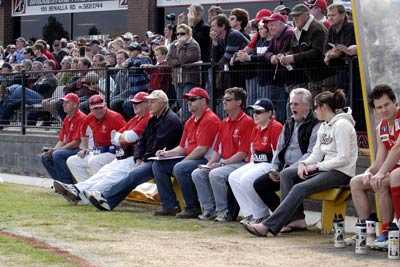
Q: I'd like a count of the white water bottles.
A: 4